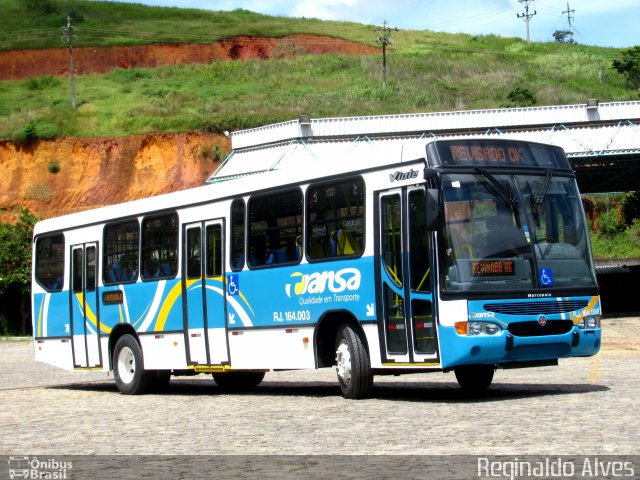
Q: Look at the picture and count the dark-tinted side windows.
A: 6